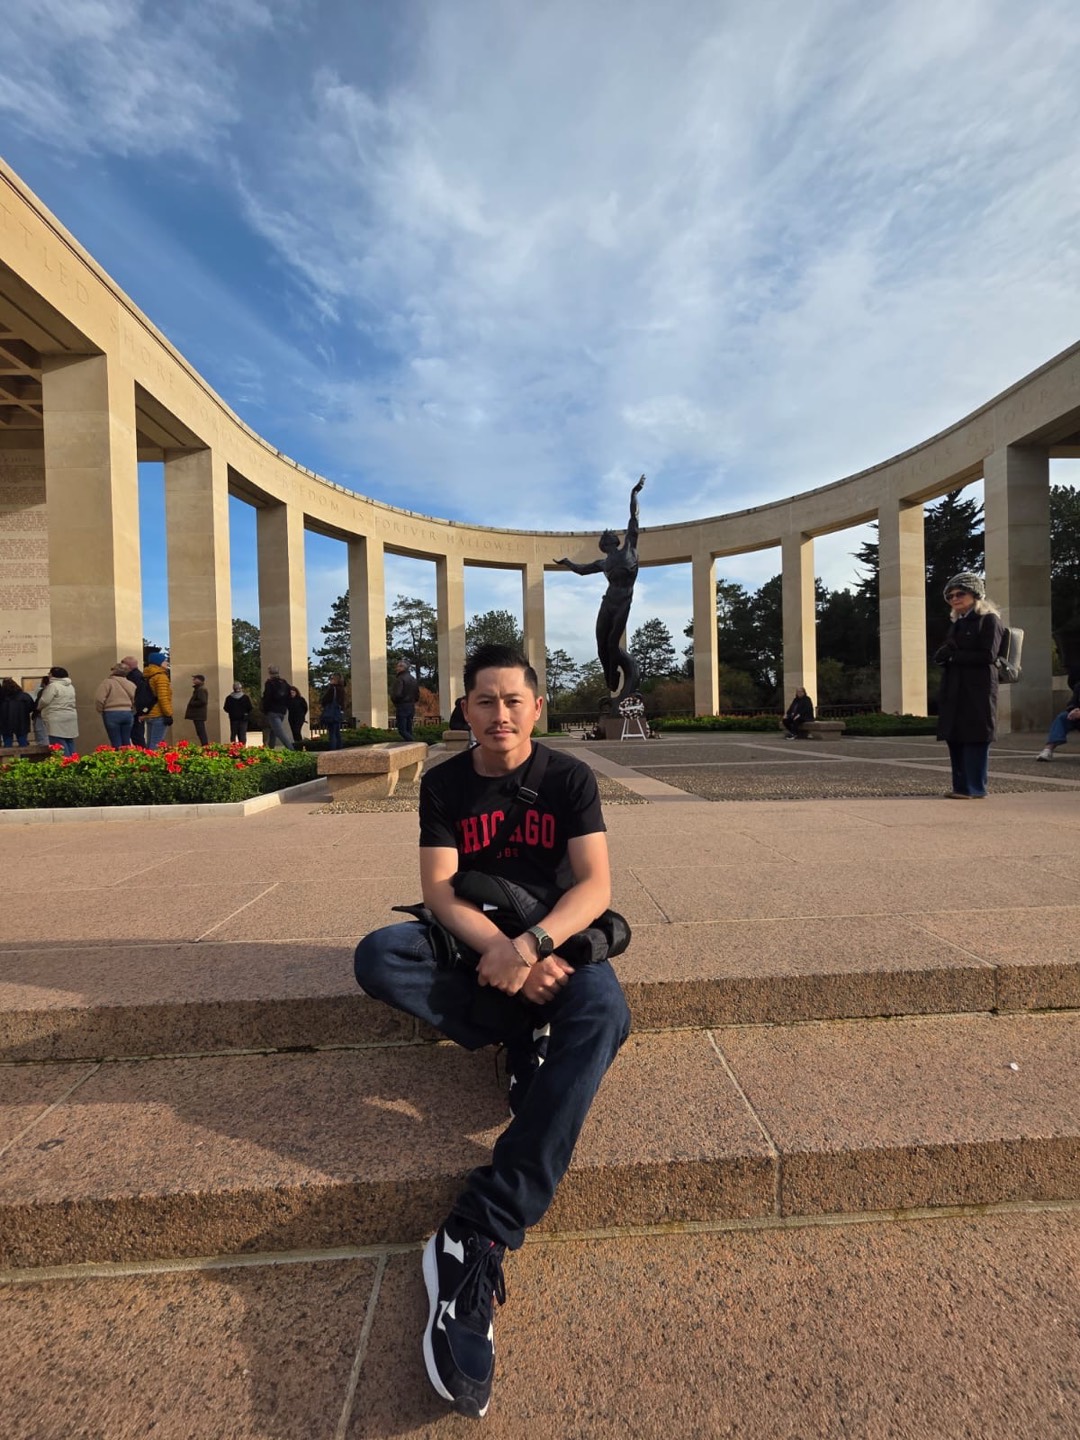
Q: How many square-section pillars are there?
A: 11